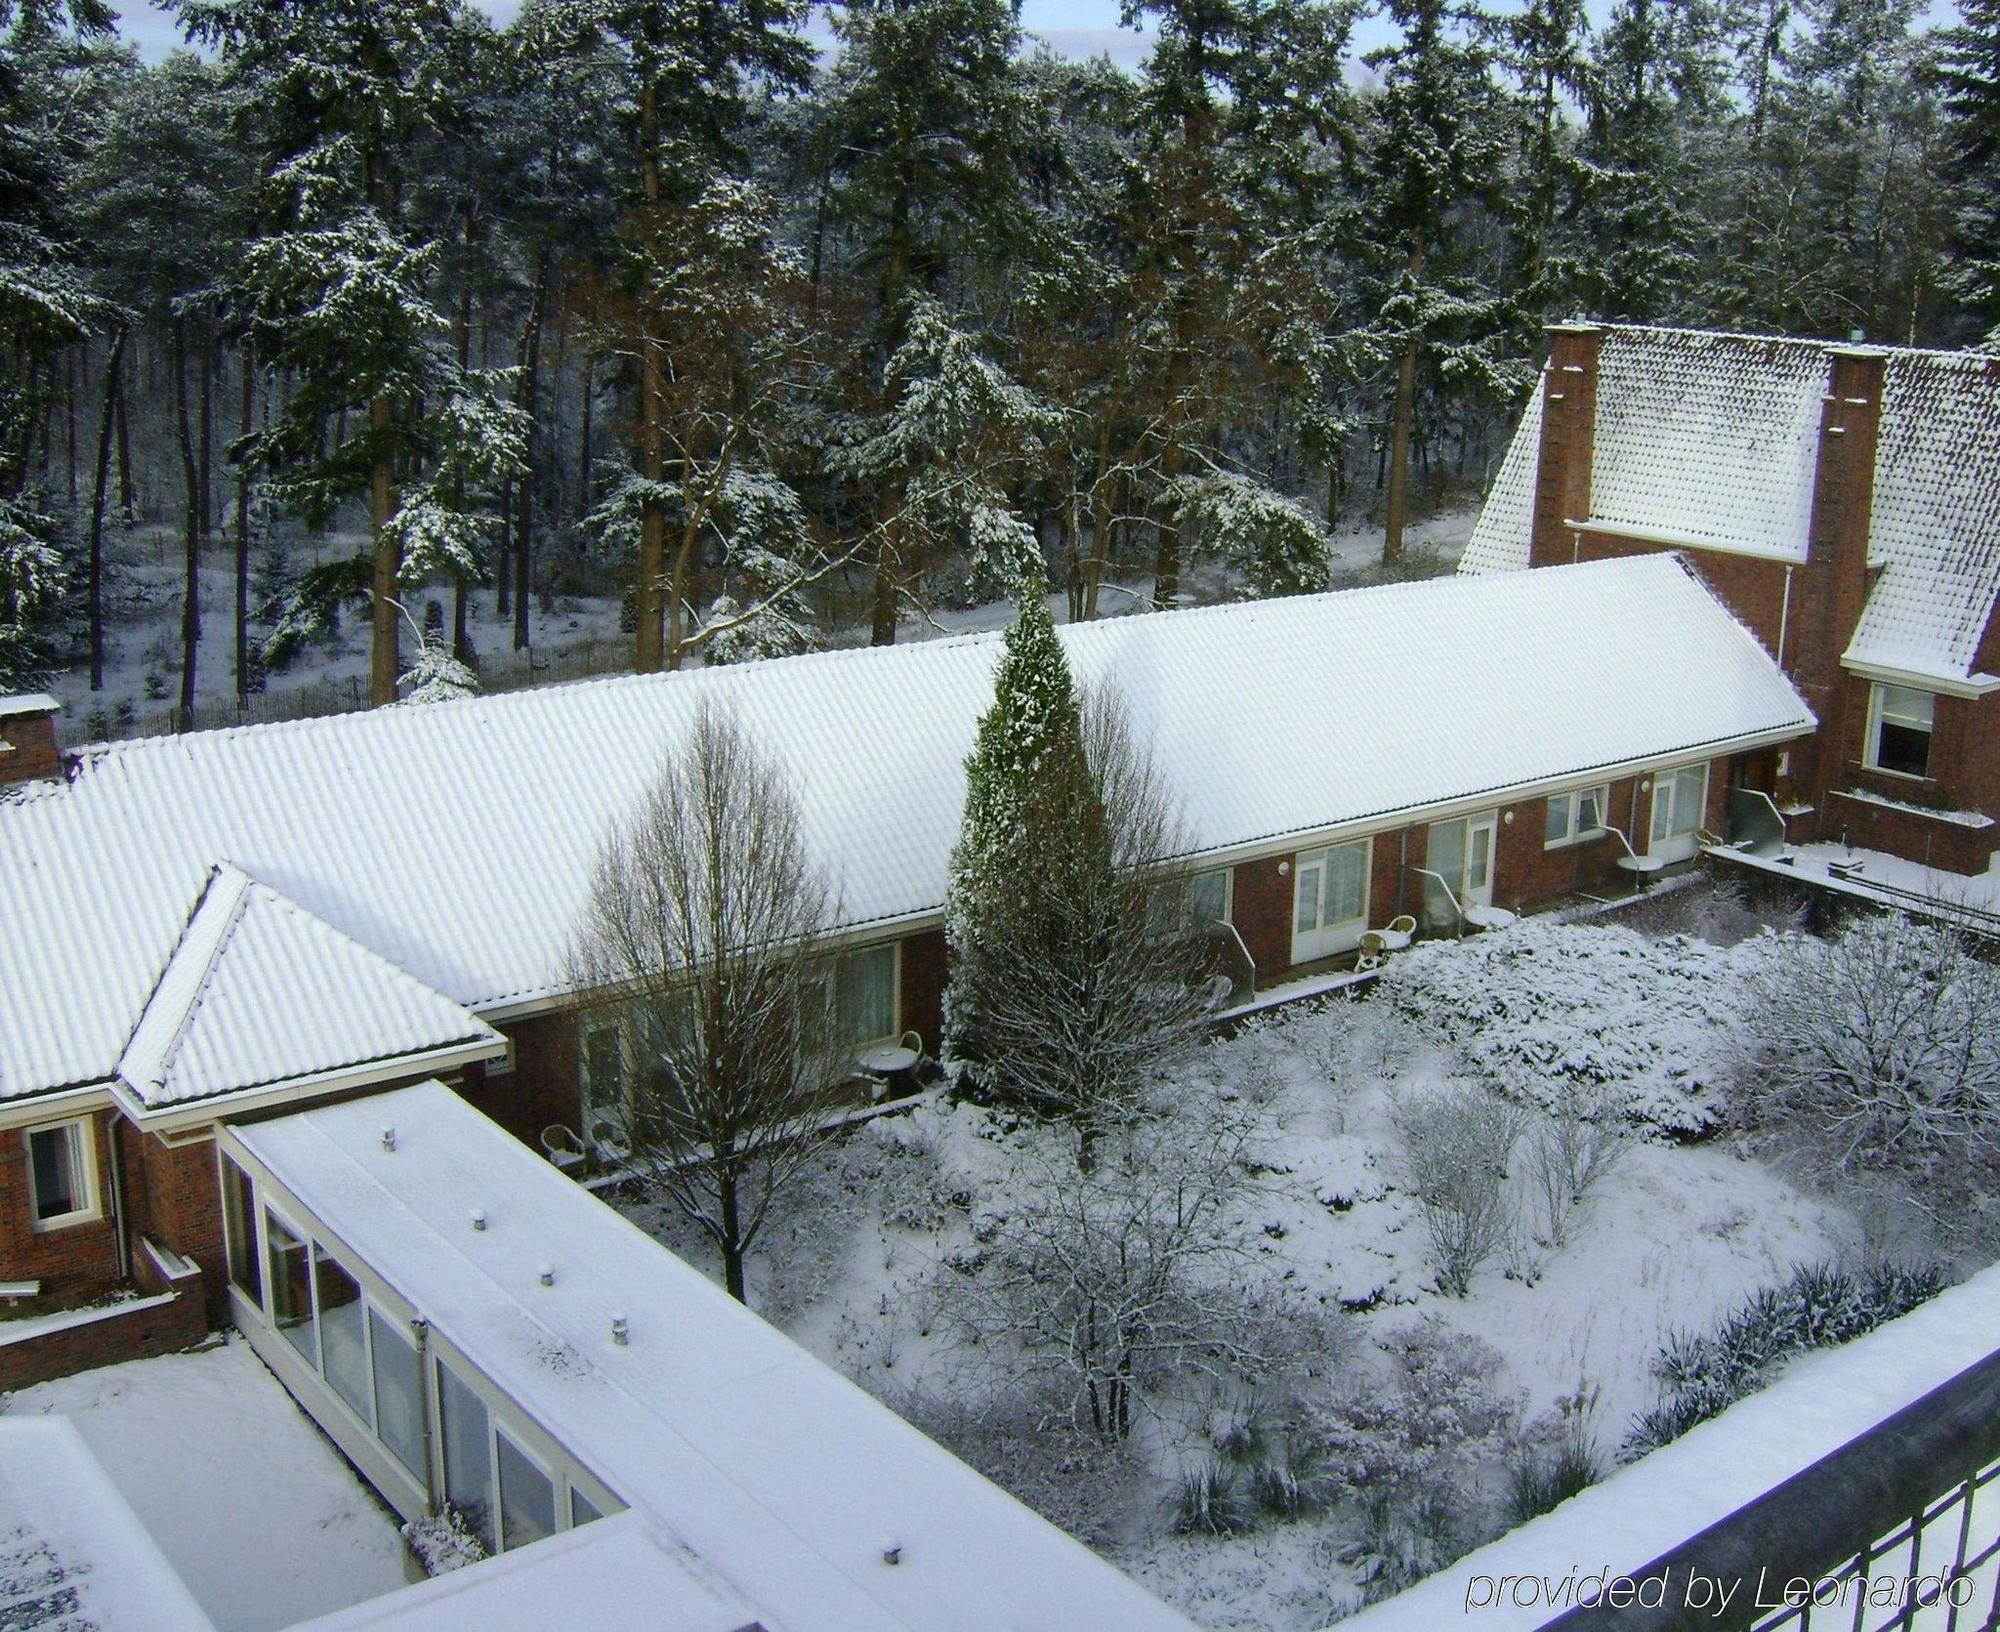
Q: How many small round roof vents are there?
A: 5